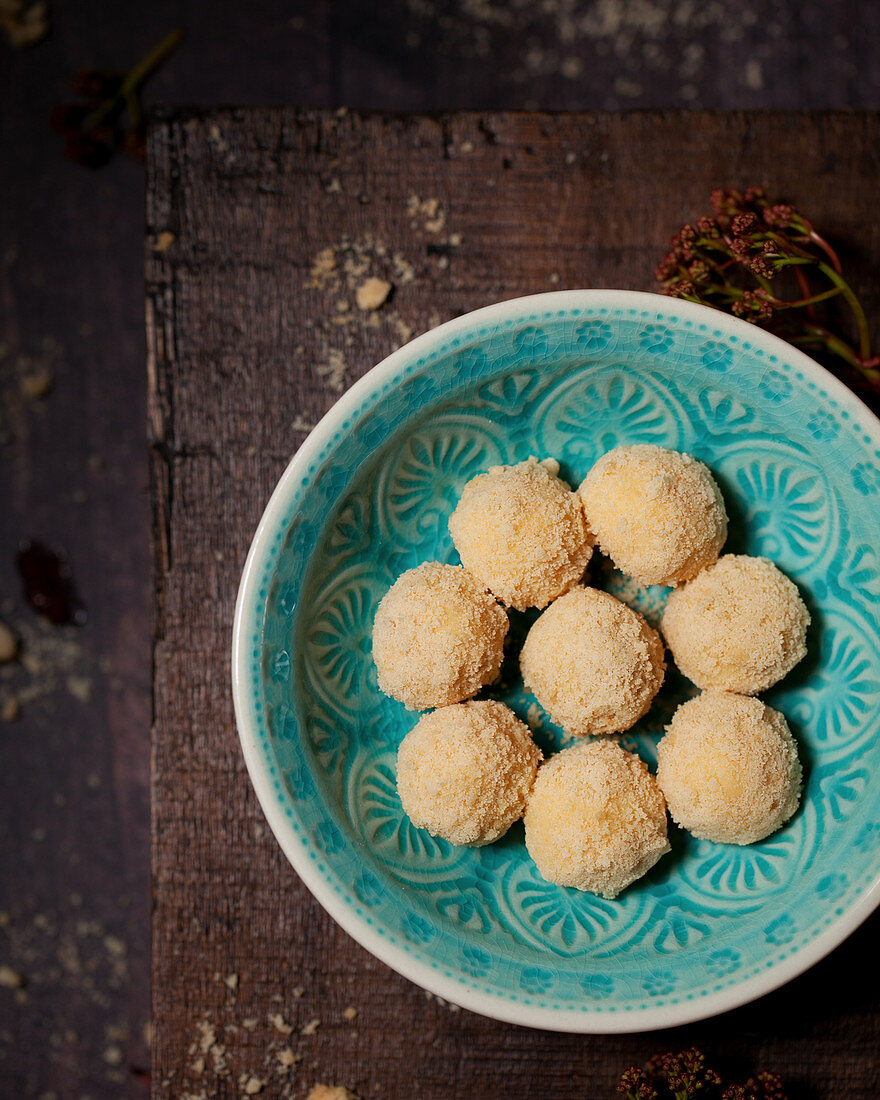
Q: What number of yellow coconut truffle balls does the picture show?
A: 8